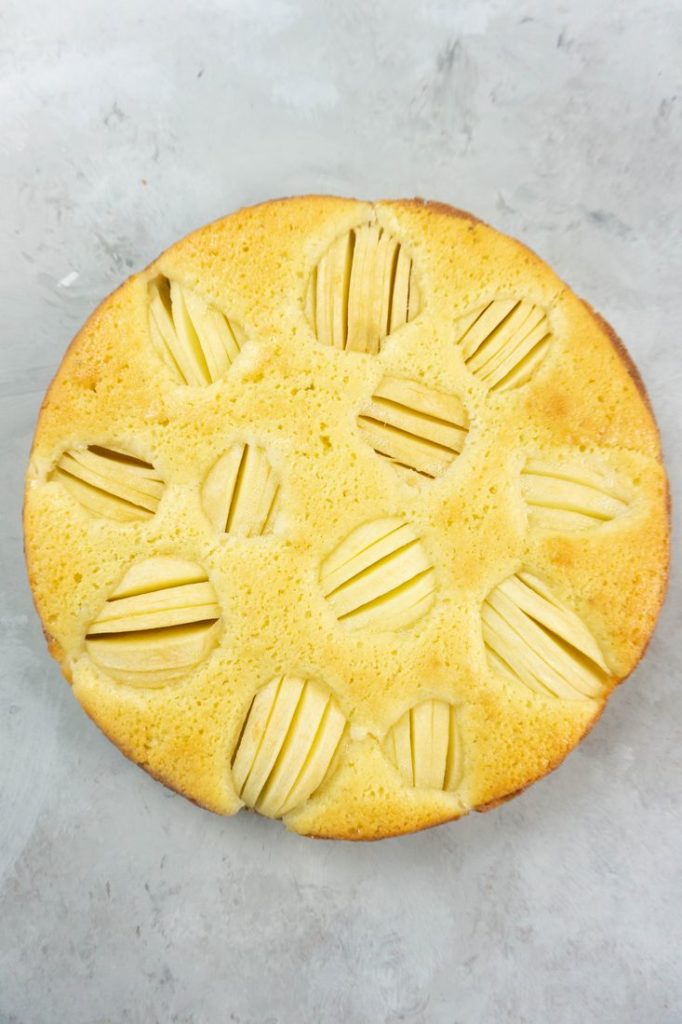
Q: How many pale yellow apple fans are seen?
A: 12